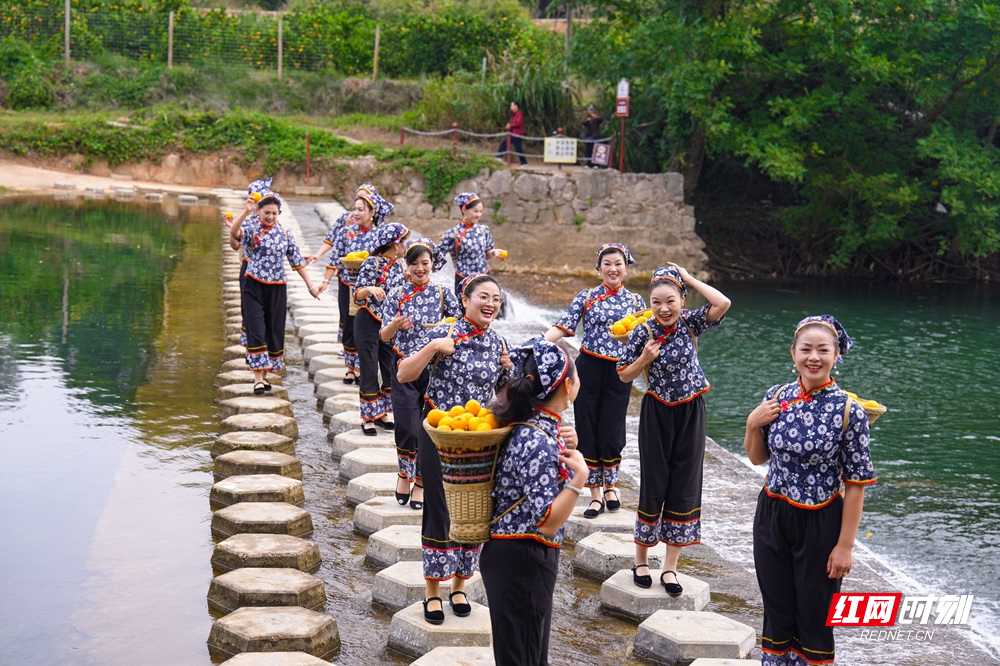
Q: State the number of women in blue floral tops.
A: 12